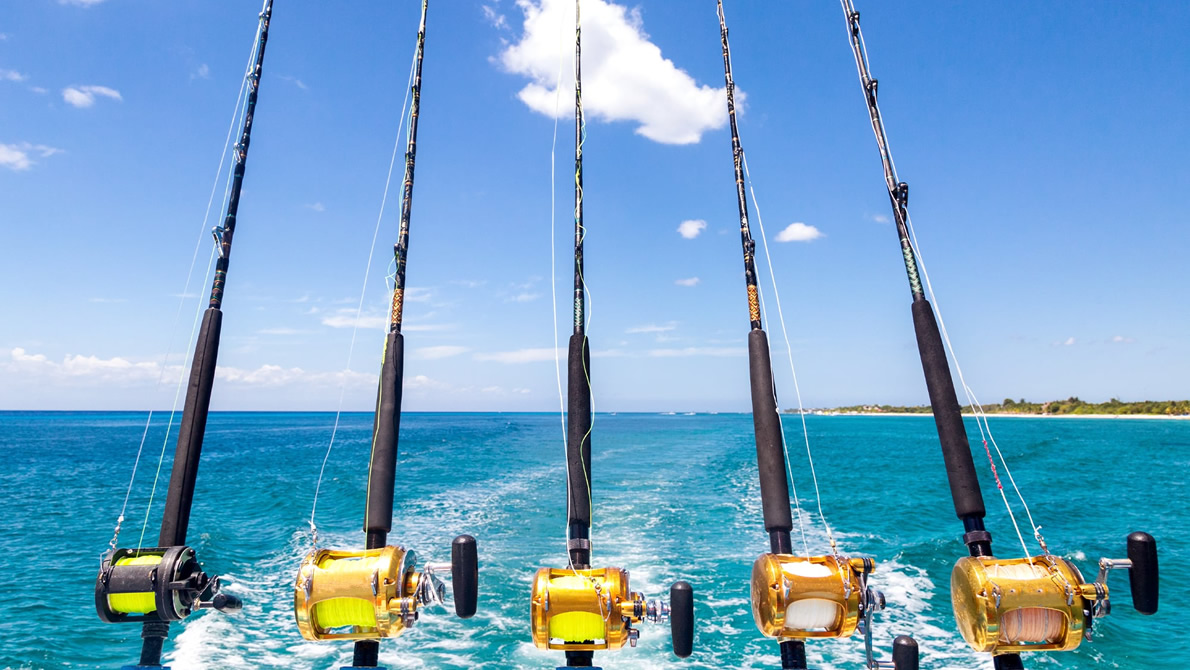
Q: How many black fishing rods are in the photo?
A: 5